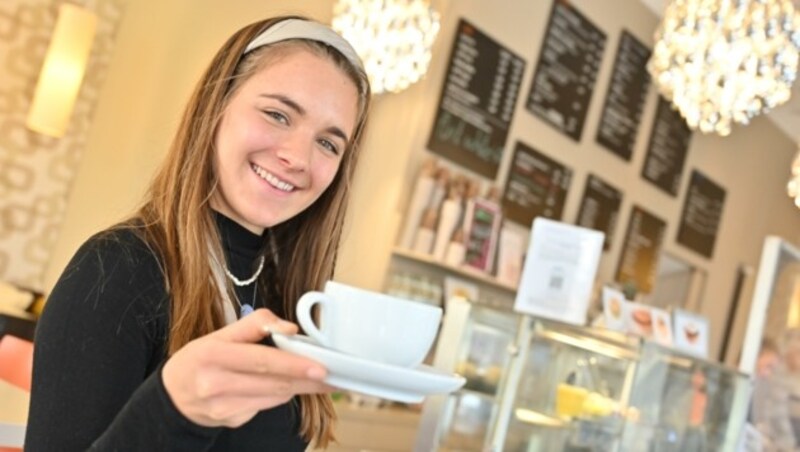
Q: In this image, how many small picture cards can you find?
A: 4